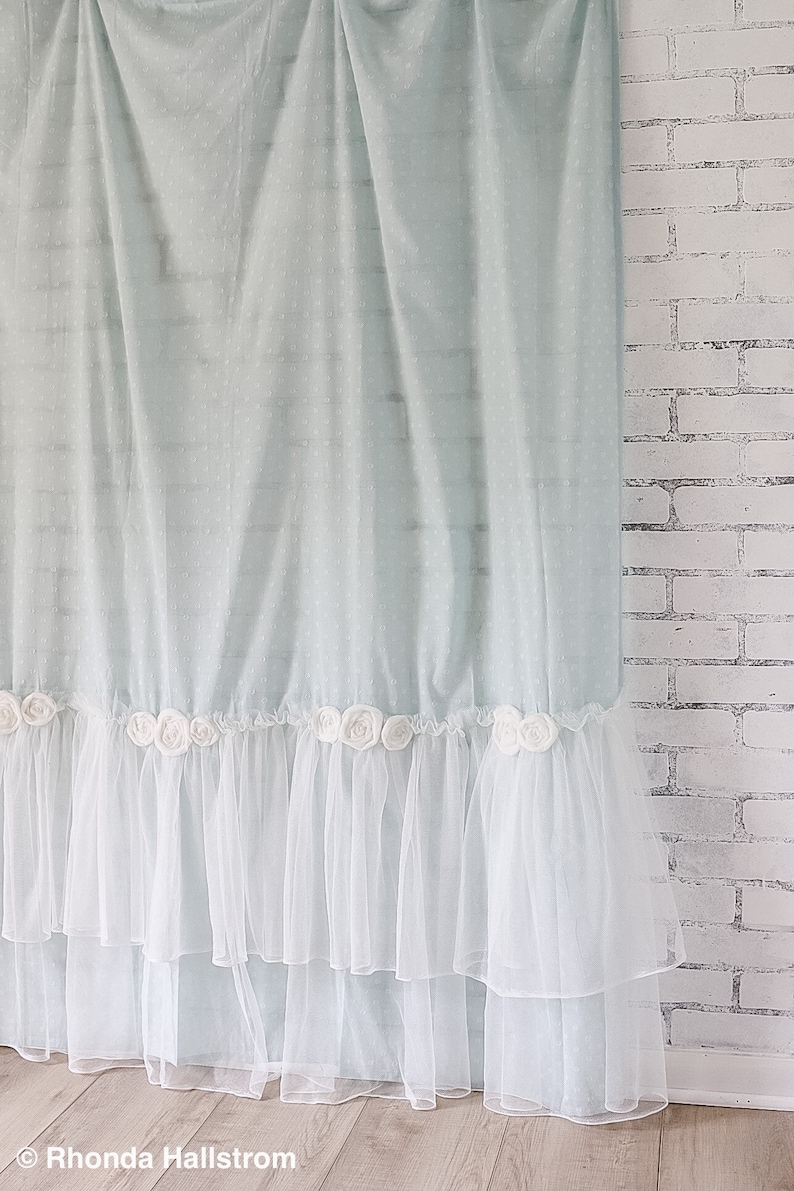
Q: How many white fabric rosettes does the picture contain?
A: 10